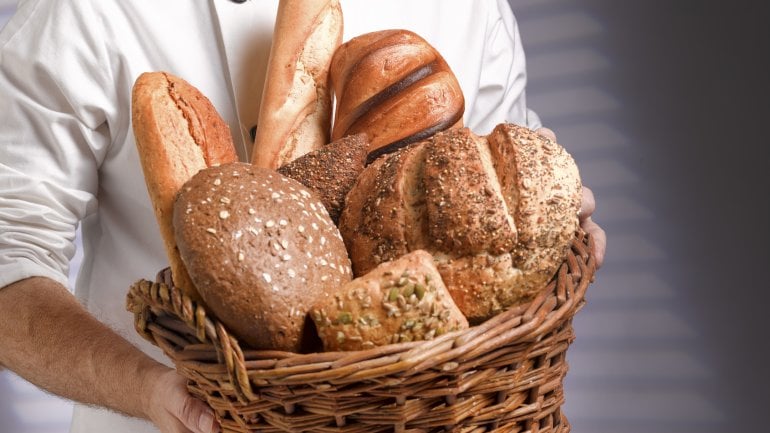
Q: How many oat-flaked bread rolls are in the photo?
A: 1